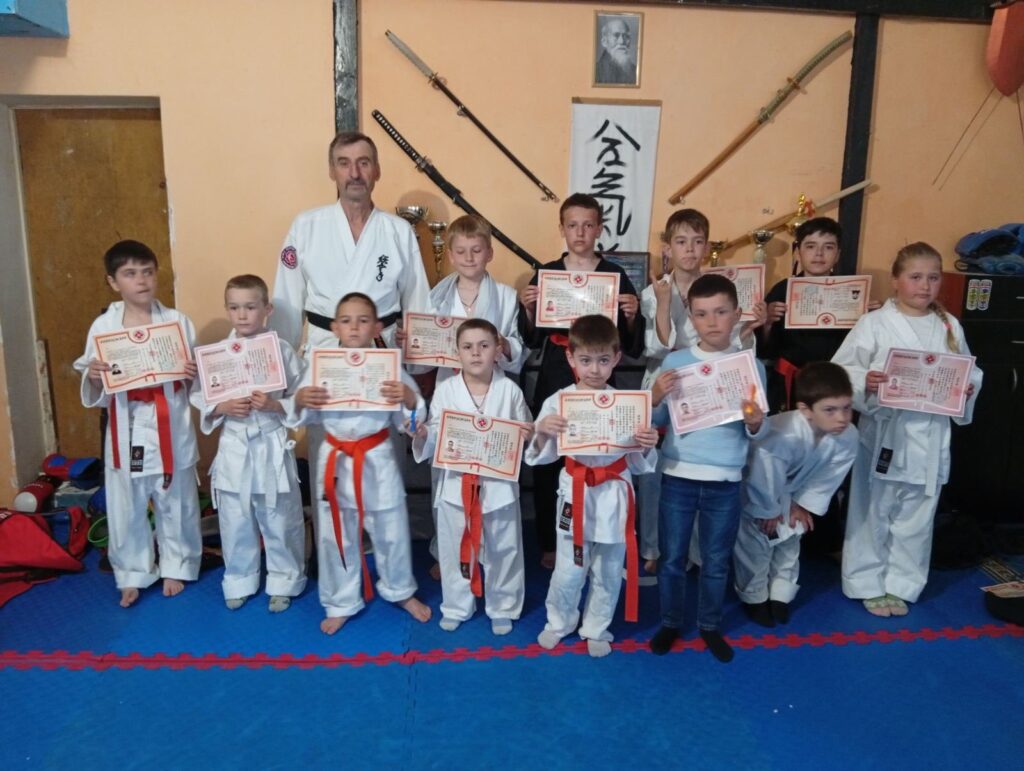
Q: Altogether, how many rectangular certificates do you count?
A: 11